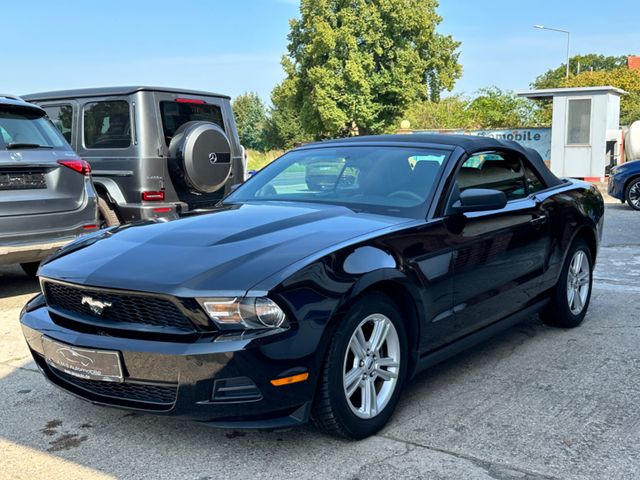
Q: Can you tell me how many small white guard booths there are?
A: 1